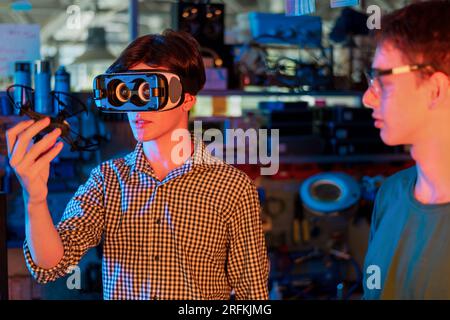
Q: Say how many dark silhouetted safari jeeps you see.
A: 0